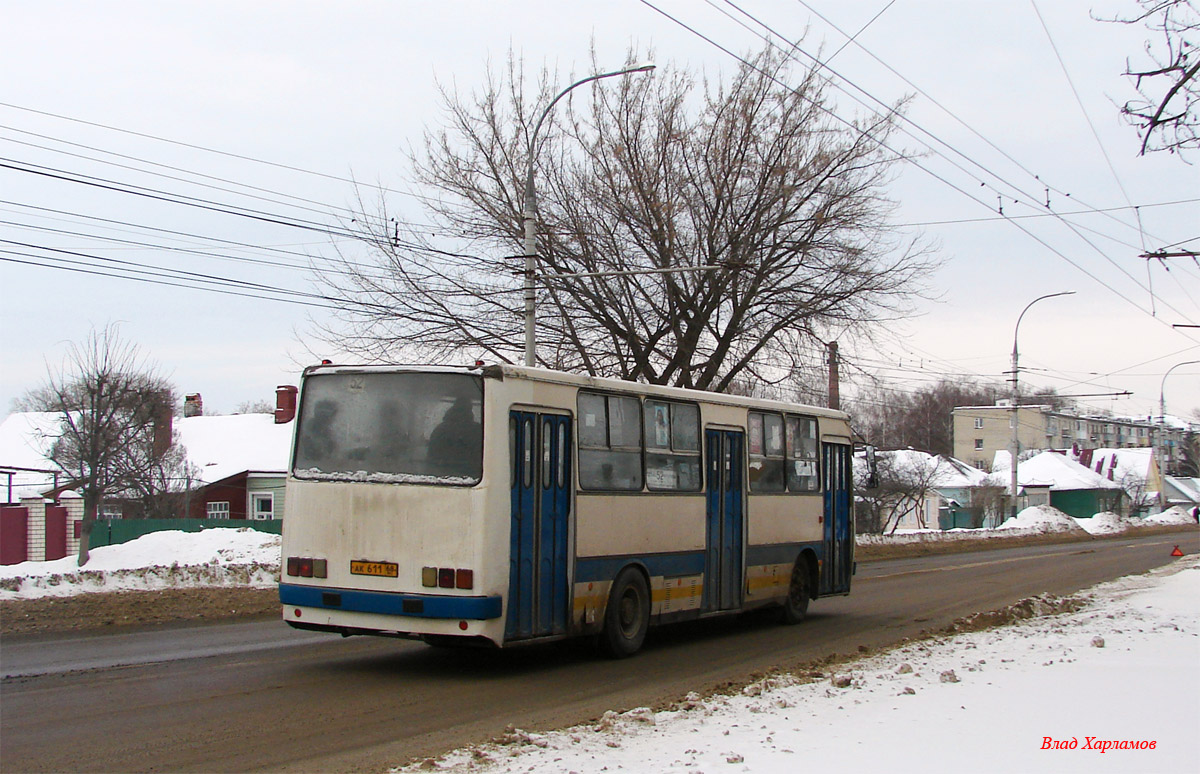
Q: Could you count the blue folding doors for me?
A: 3